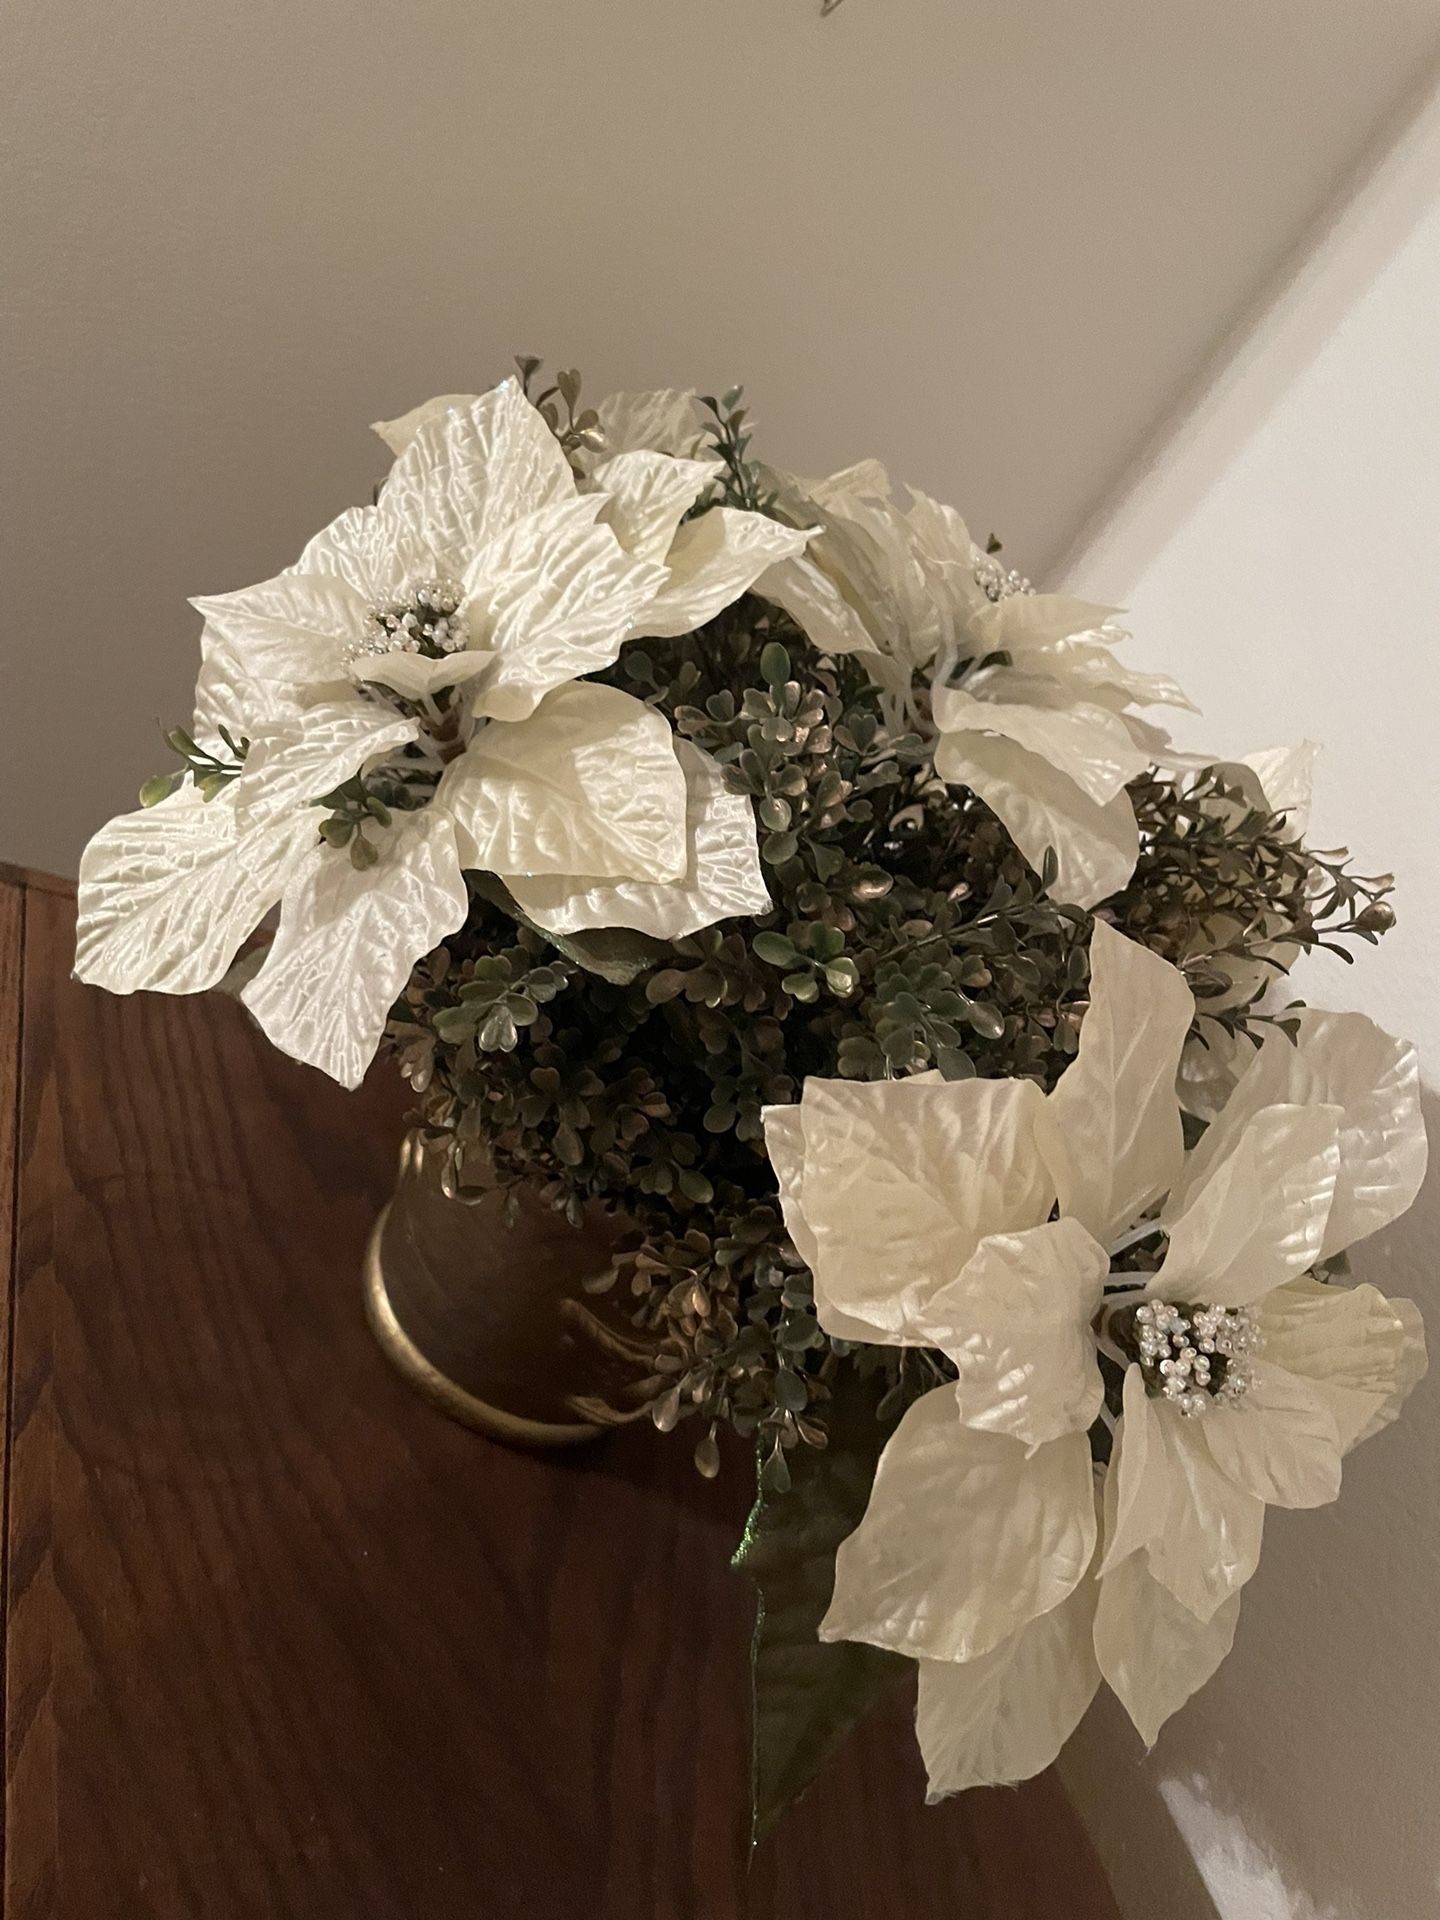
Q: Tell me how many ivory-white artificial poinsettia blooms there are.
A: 3